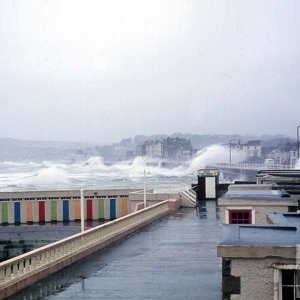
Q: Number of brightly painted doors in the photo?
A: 11